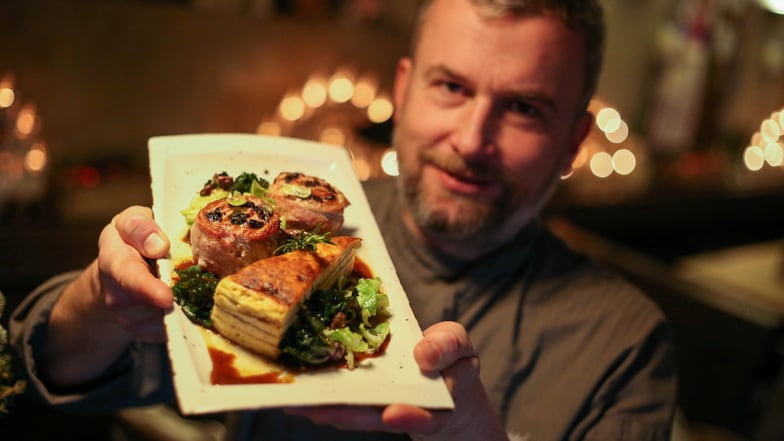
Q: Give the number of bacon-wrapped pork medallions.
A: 2